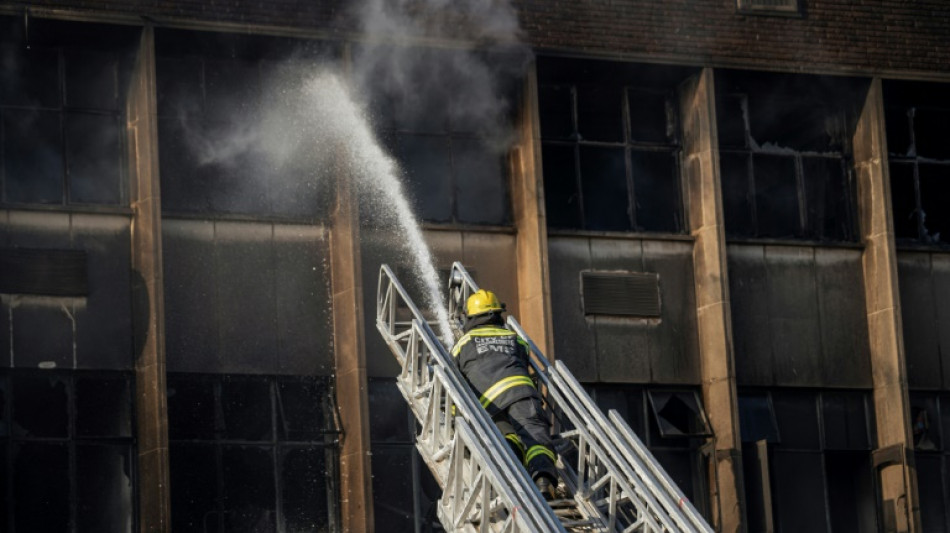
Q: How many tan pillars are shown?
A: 5